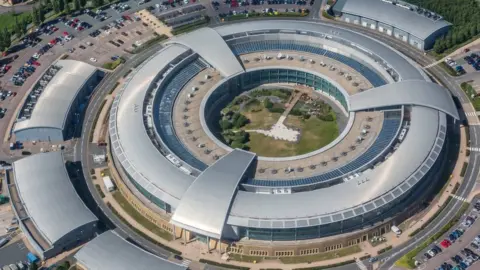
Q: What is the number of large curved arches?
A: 3